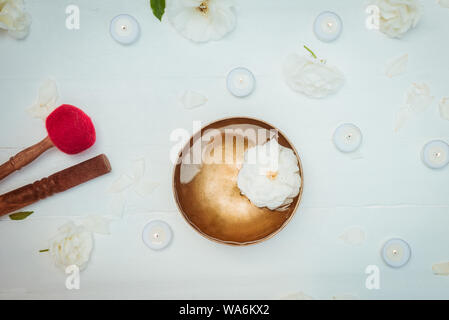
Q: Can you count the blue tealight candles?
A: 7